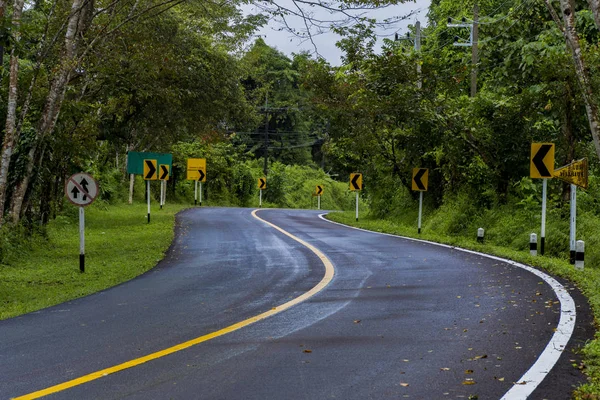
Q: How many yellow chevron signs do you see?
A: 8